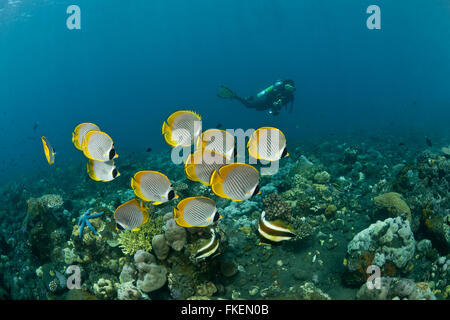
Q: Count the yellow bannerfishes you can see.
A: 12